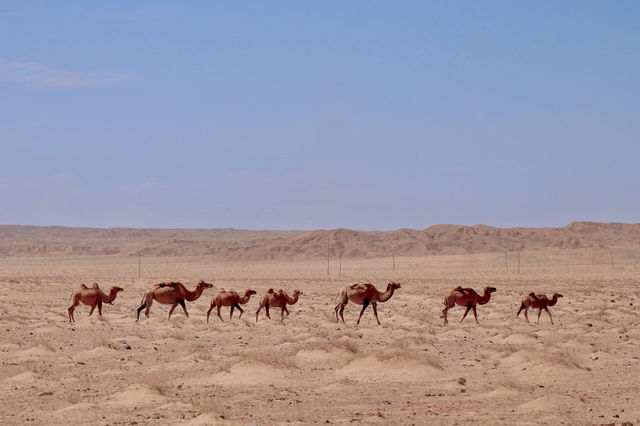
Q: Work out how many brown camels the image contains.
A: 7